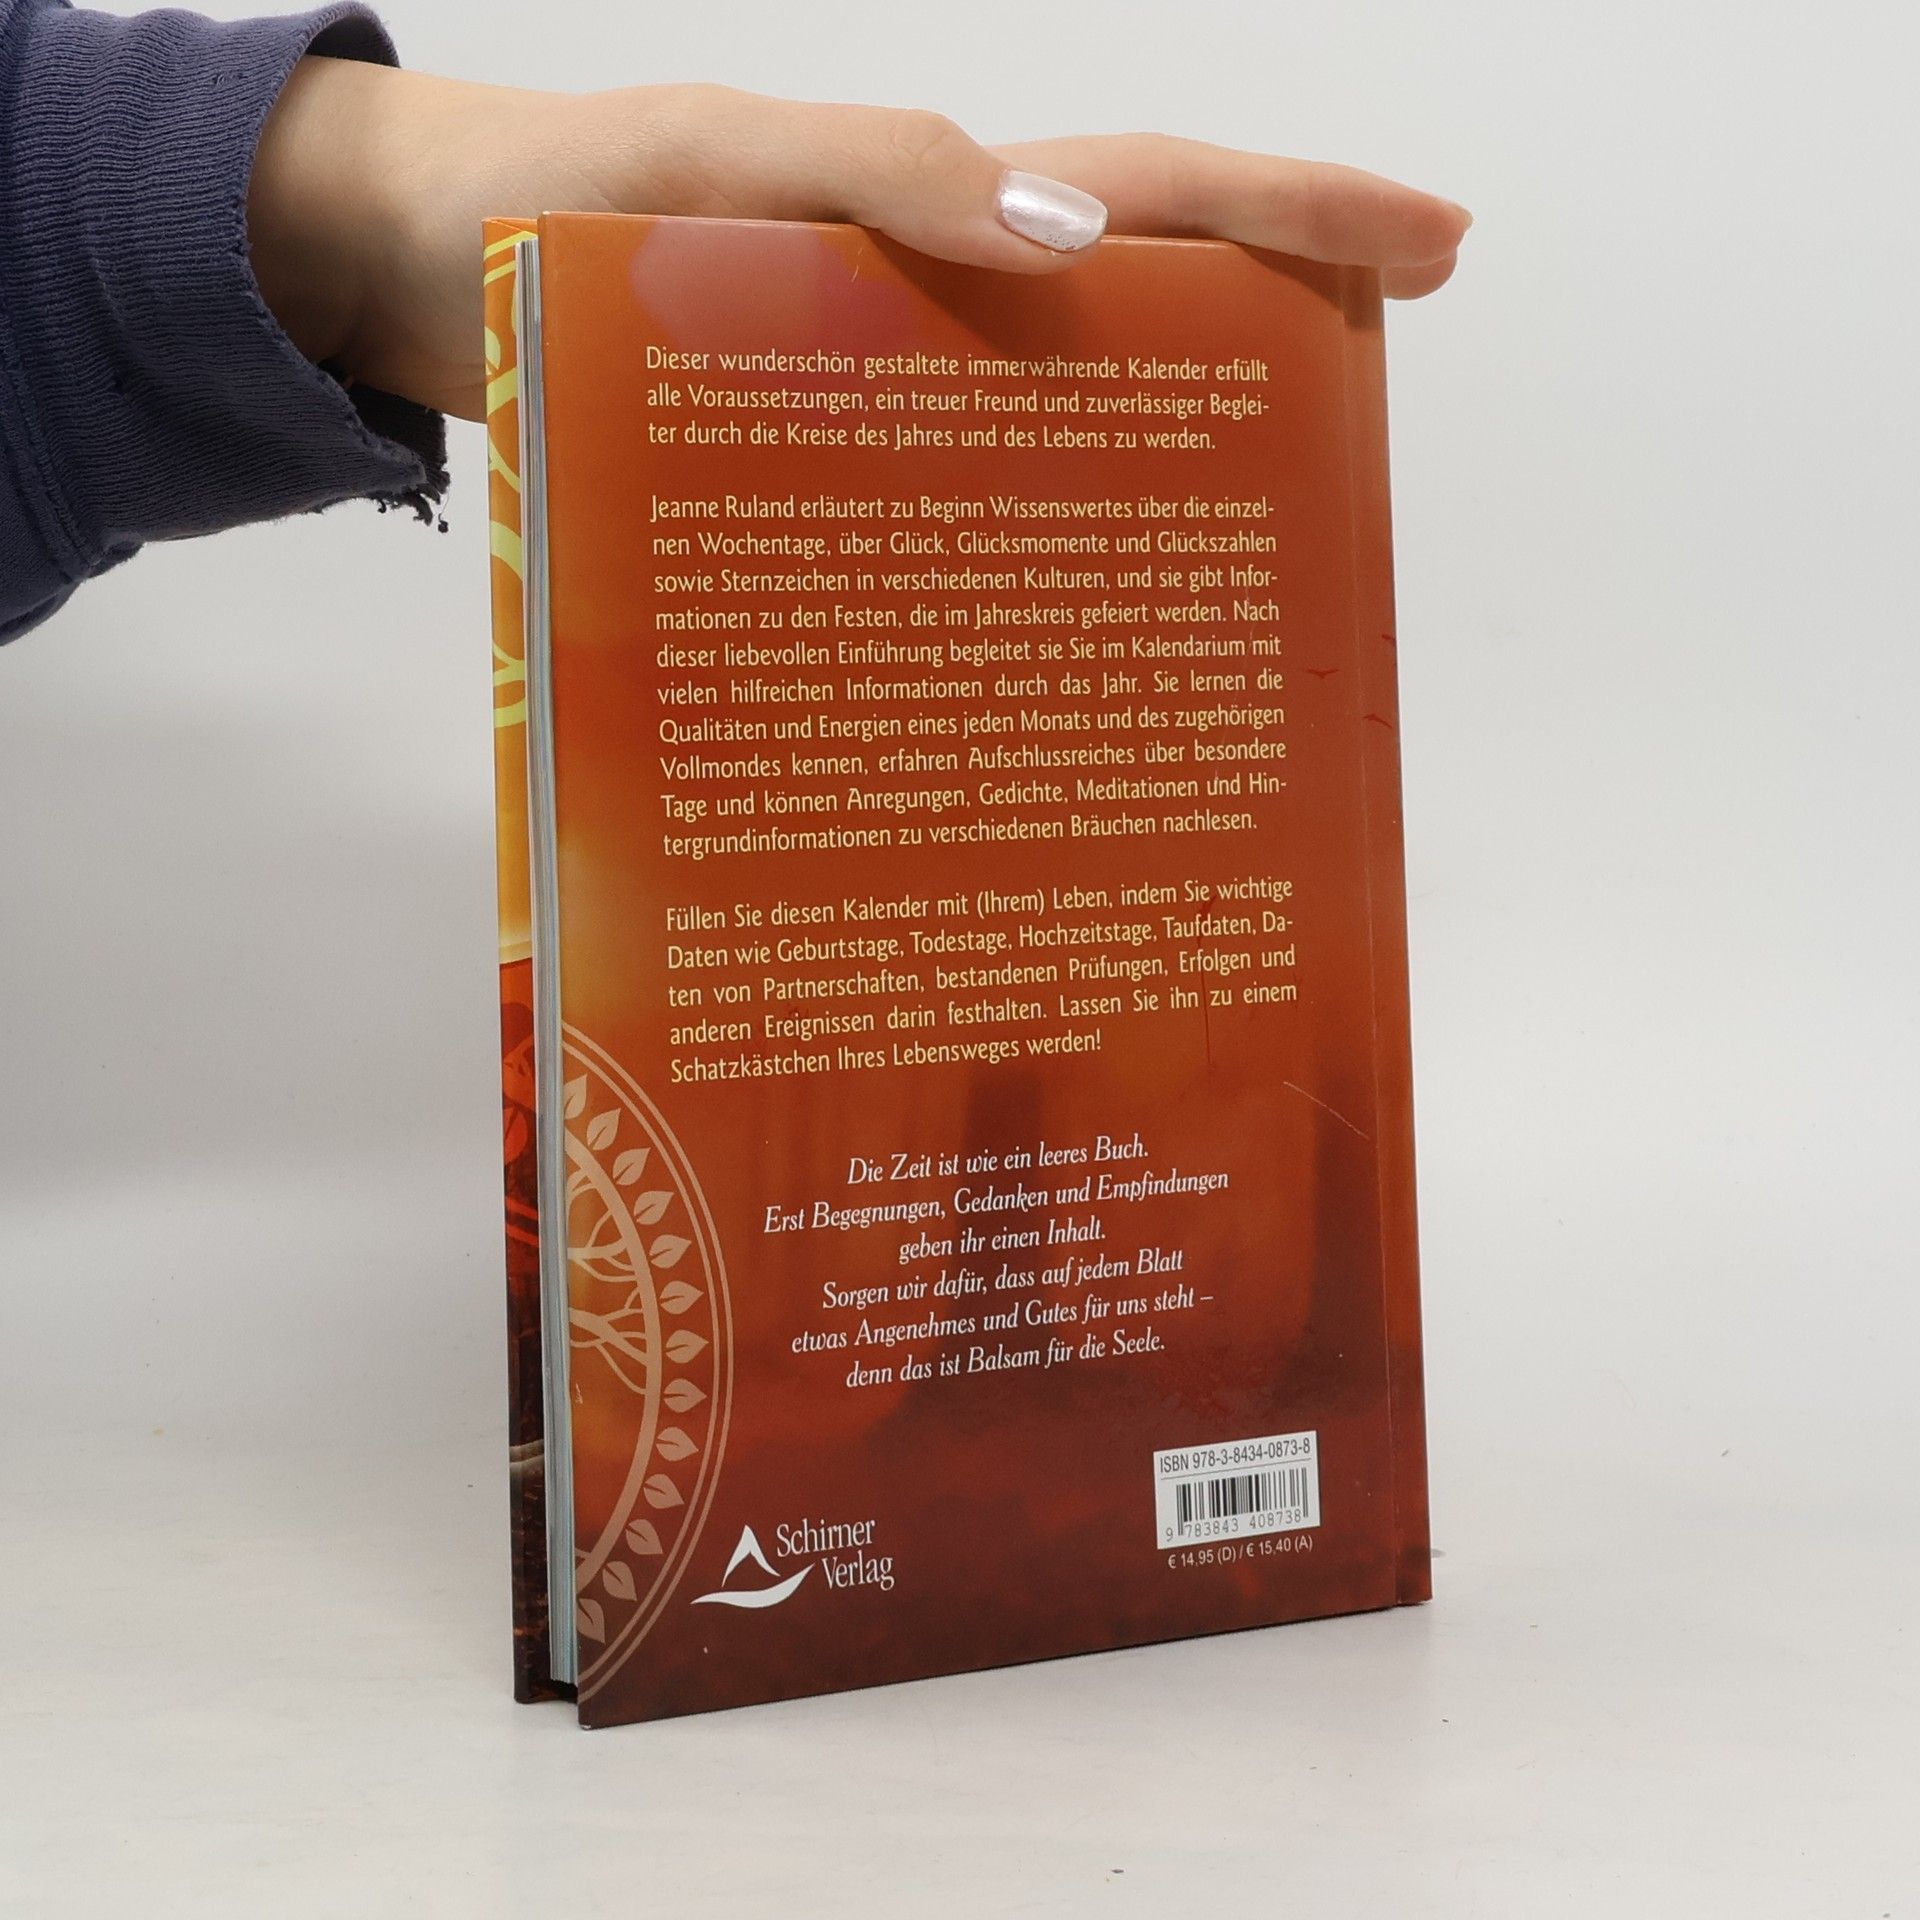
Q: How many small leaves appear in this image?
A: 13